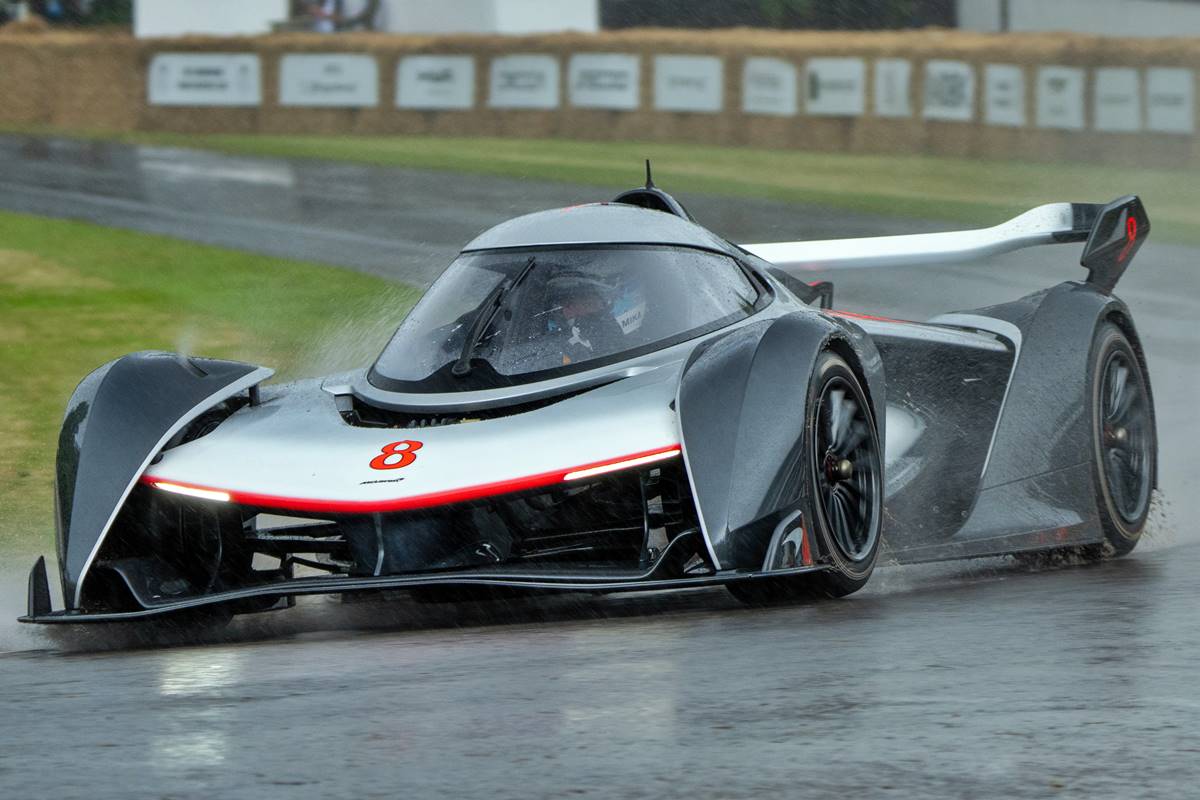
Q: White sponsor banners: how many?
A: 14